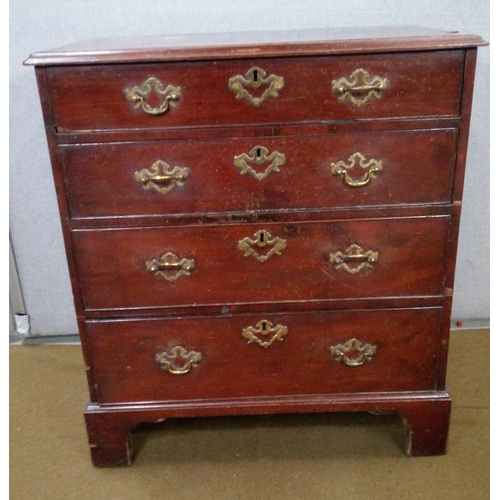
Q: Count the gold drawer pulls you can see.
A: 8